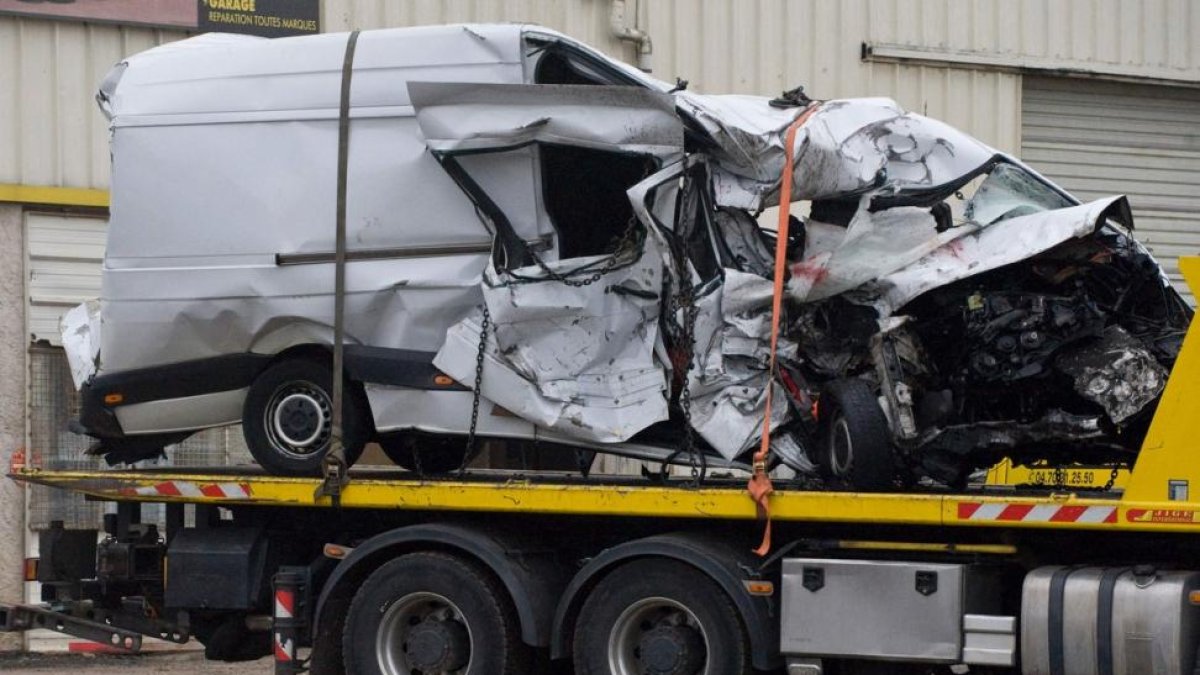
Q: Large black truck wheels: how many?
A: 2